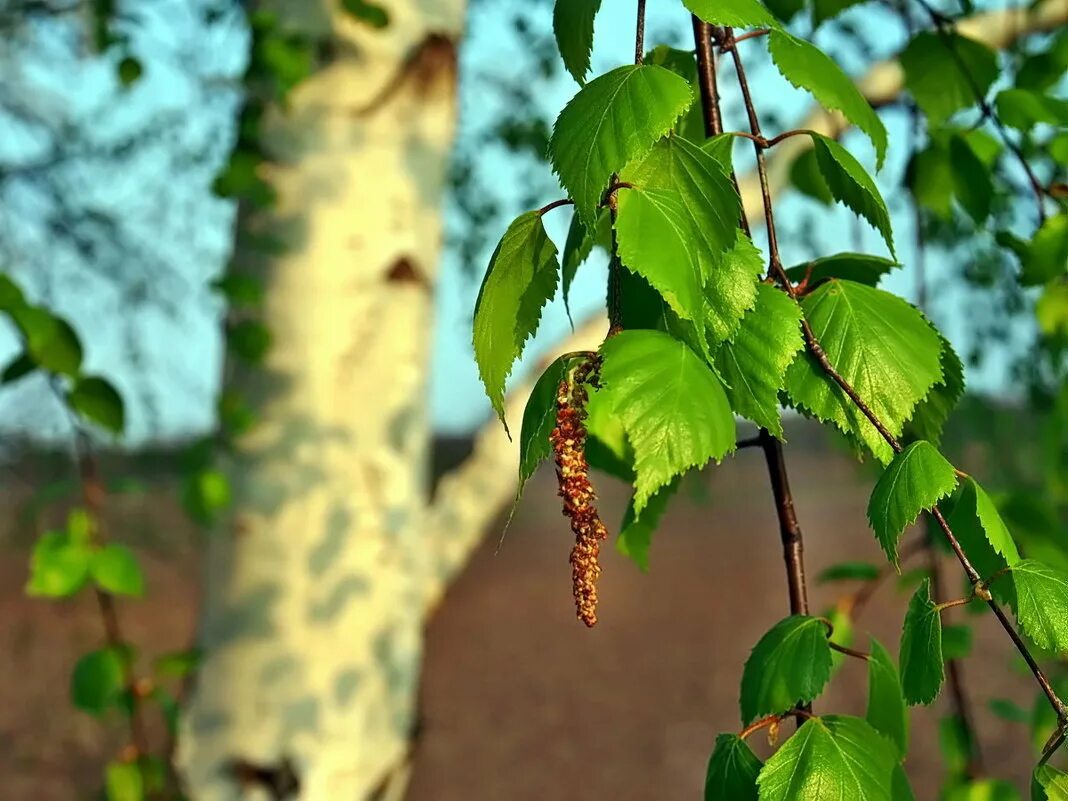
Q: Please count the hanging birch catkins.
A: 1